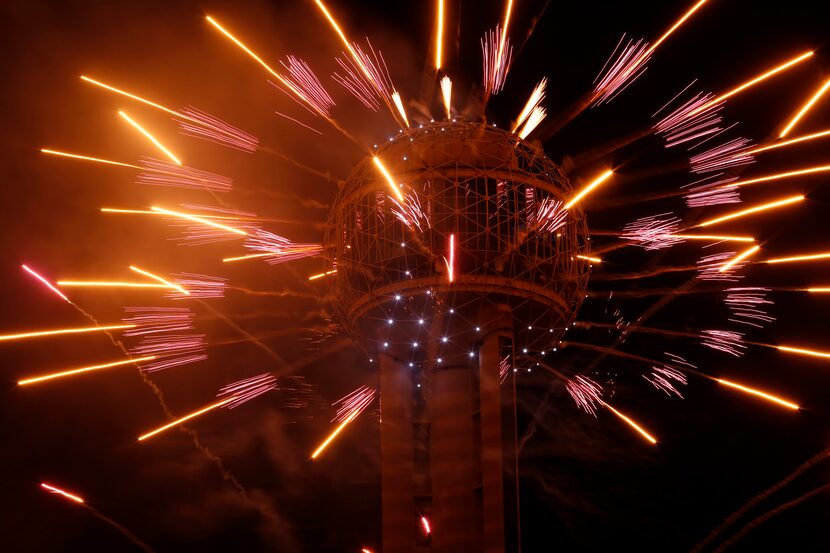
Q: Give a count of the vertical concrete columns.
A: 3